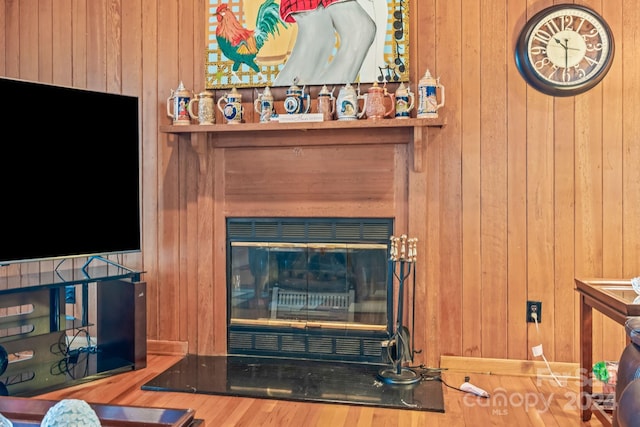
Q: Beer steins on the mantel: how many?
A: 10